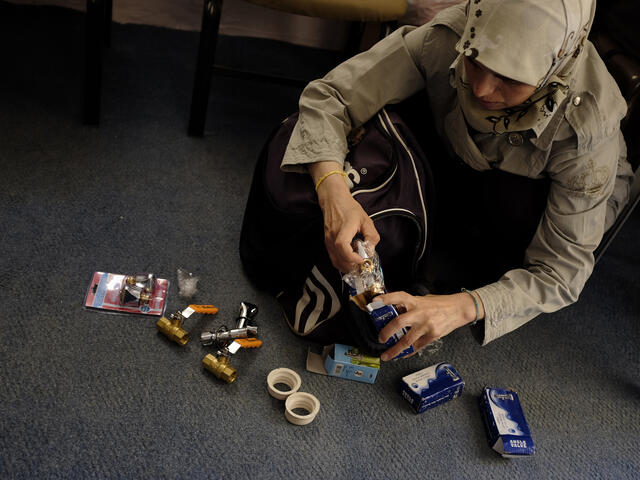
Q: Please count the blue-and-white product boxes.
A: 3